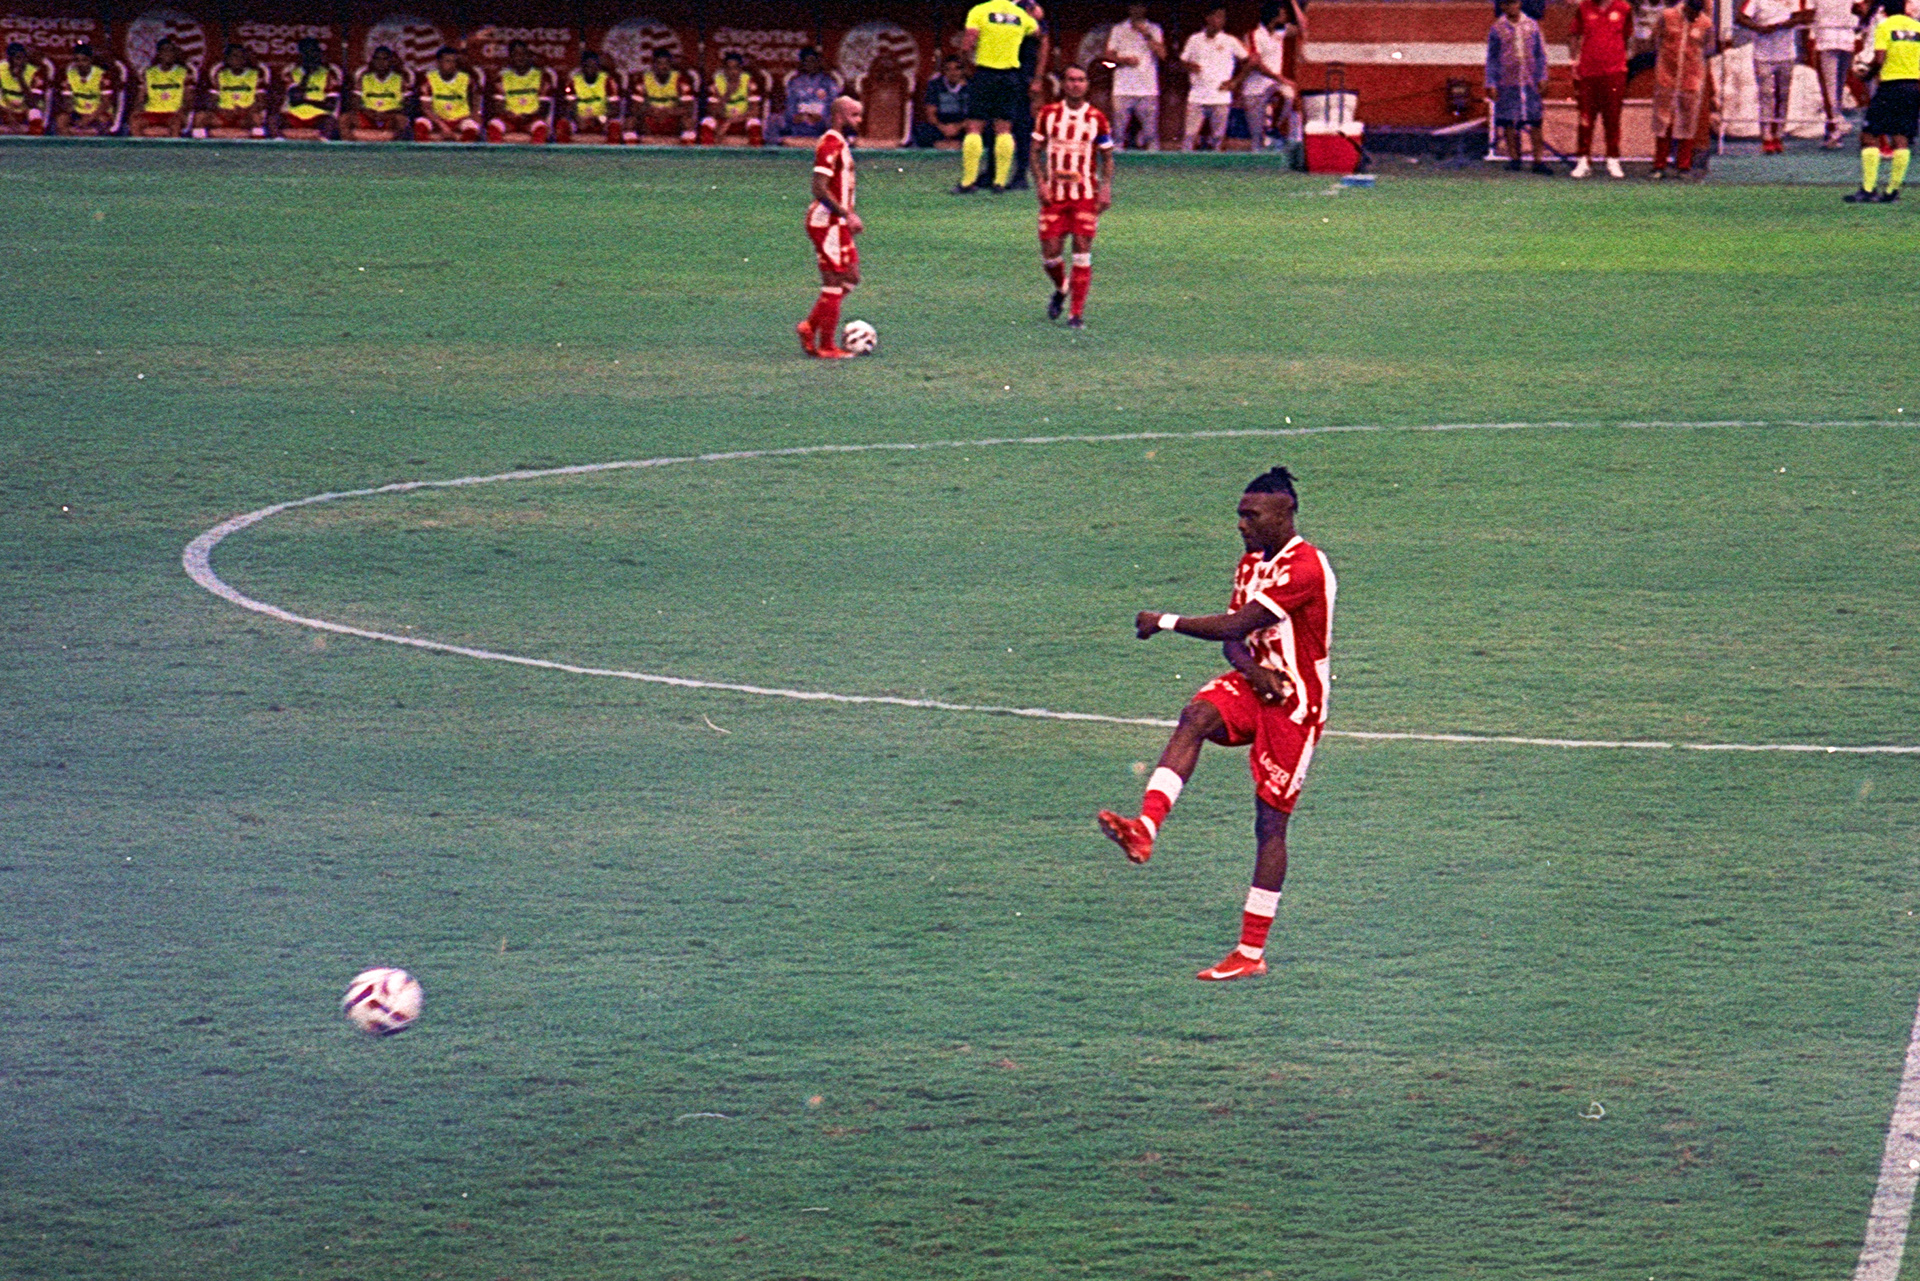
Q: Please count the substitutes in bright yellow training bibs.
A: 11